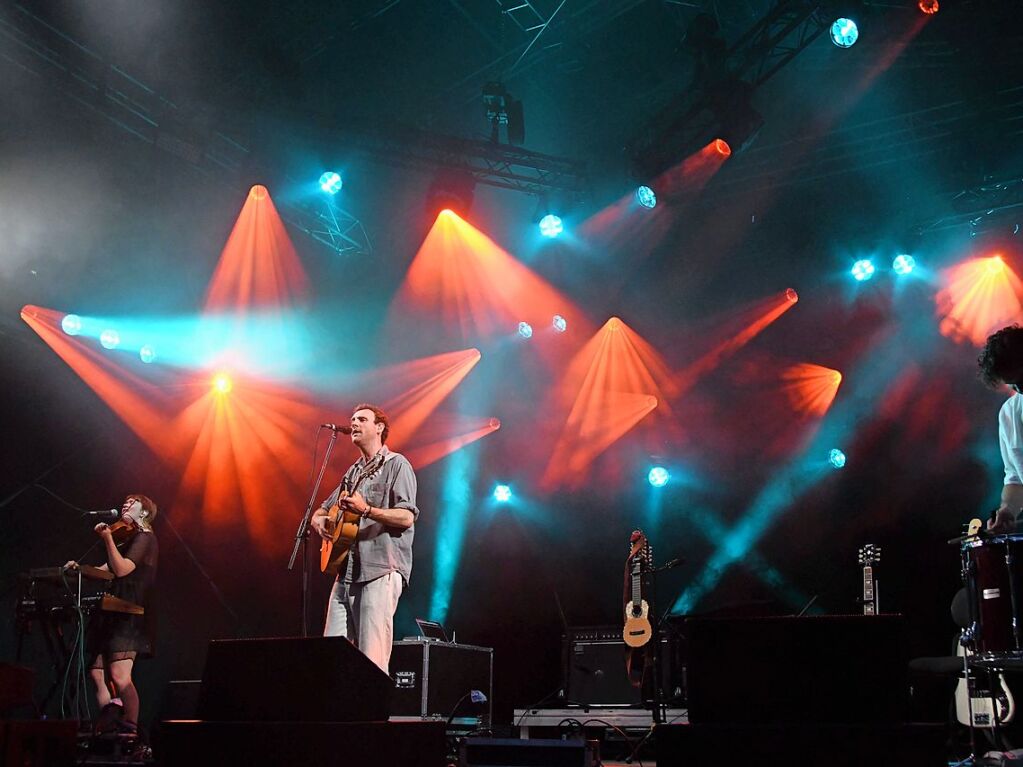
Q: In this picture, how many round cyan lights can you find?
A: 14